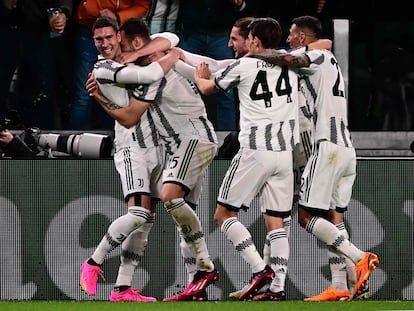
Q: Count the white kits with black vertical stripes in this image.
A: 5